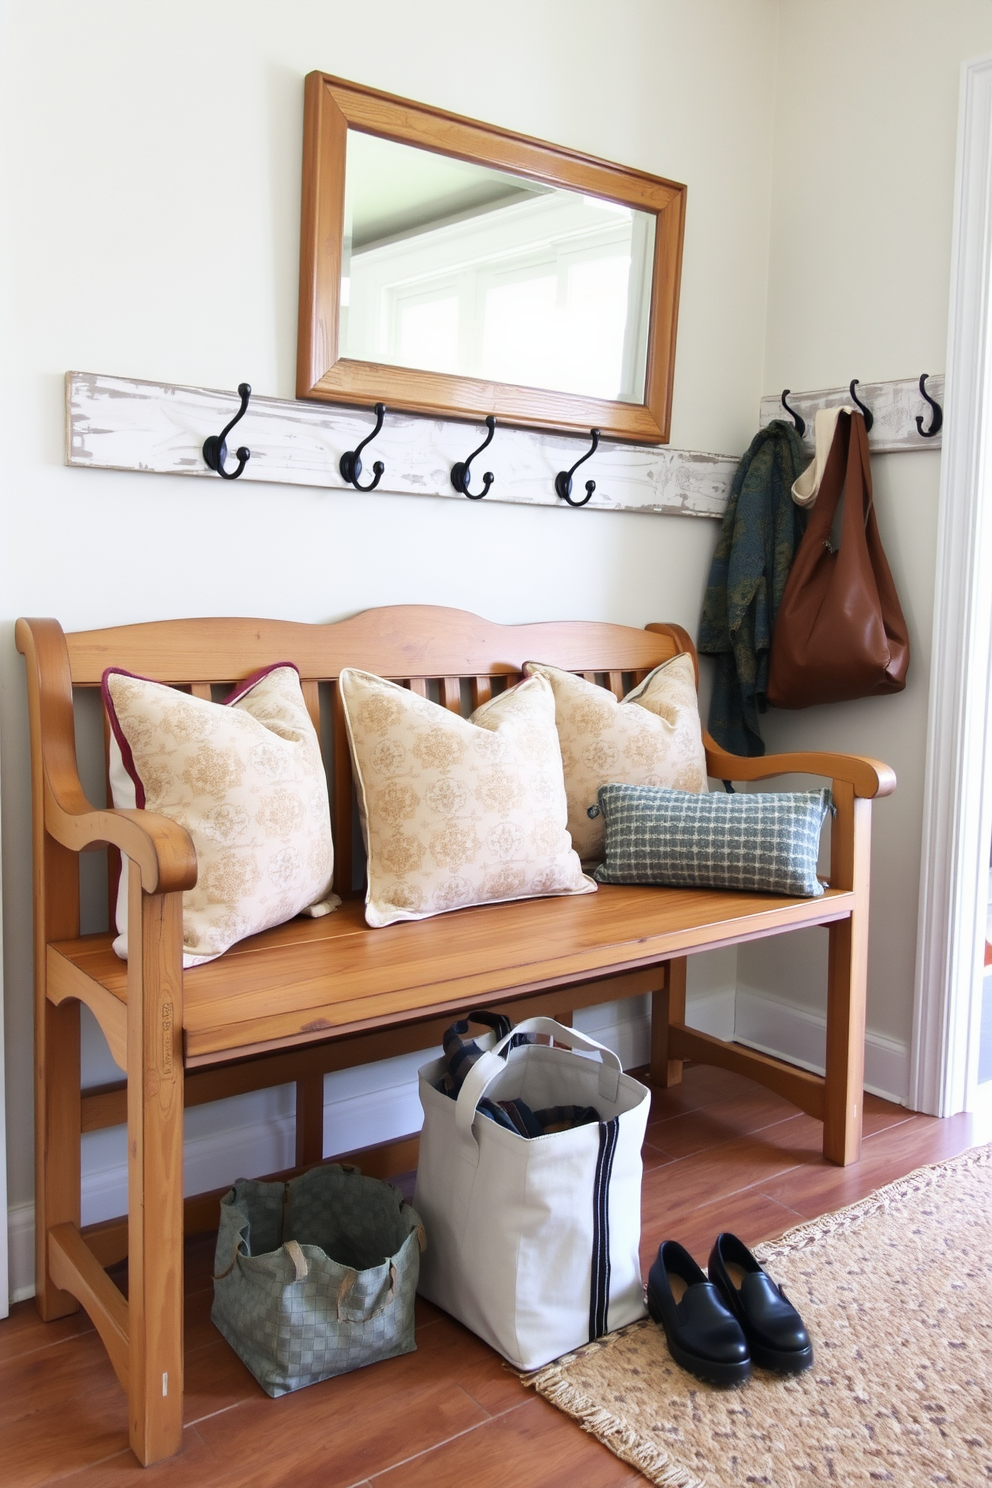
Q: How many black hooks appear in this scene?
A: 7